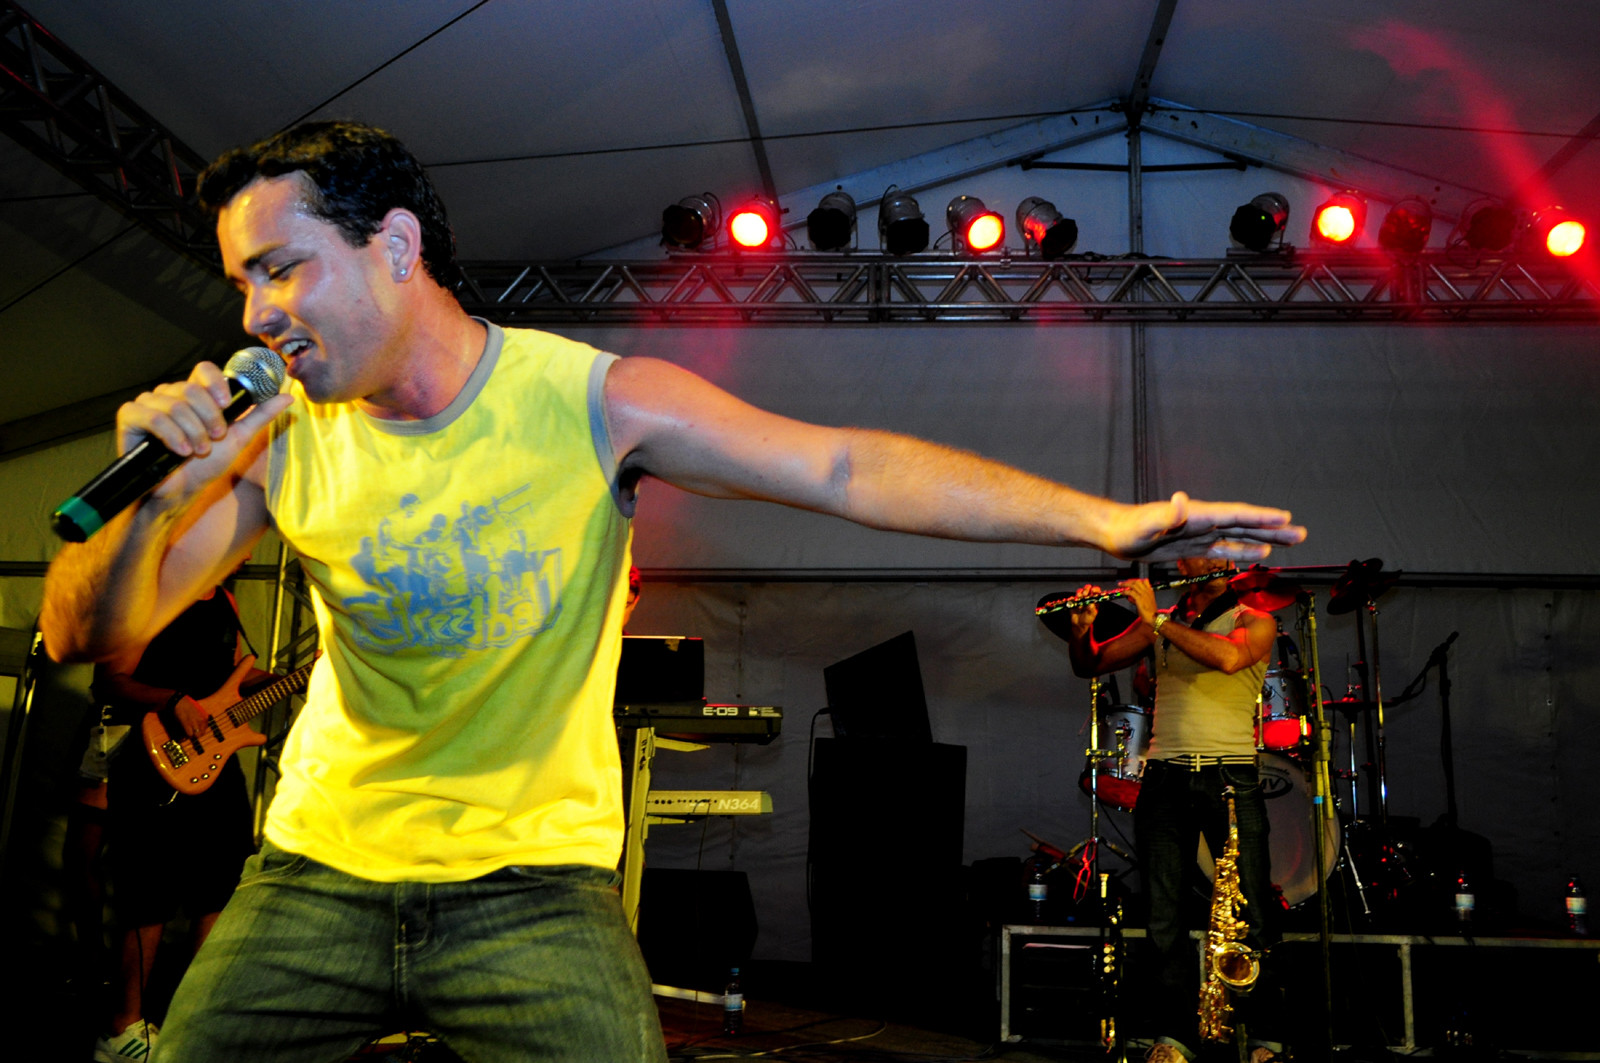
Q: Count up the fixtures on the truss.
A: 11